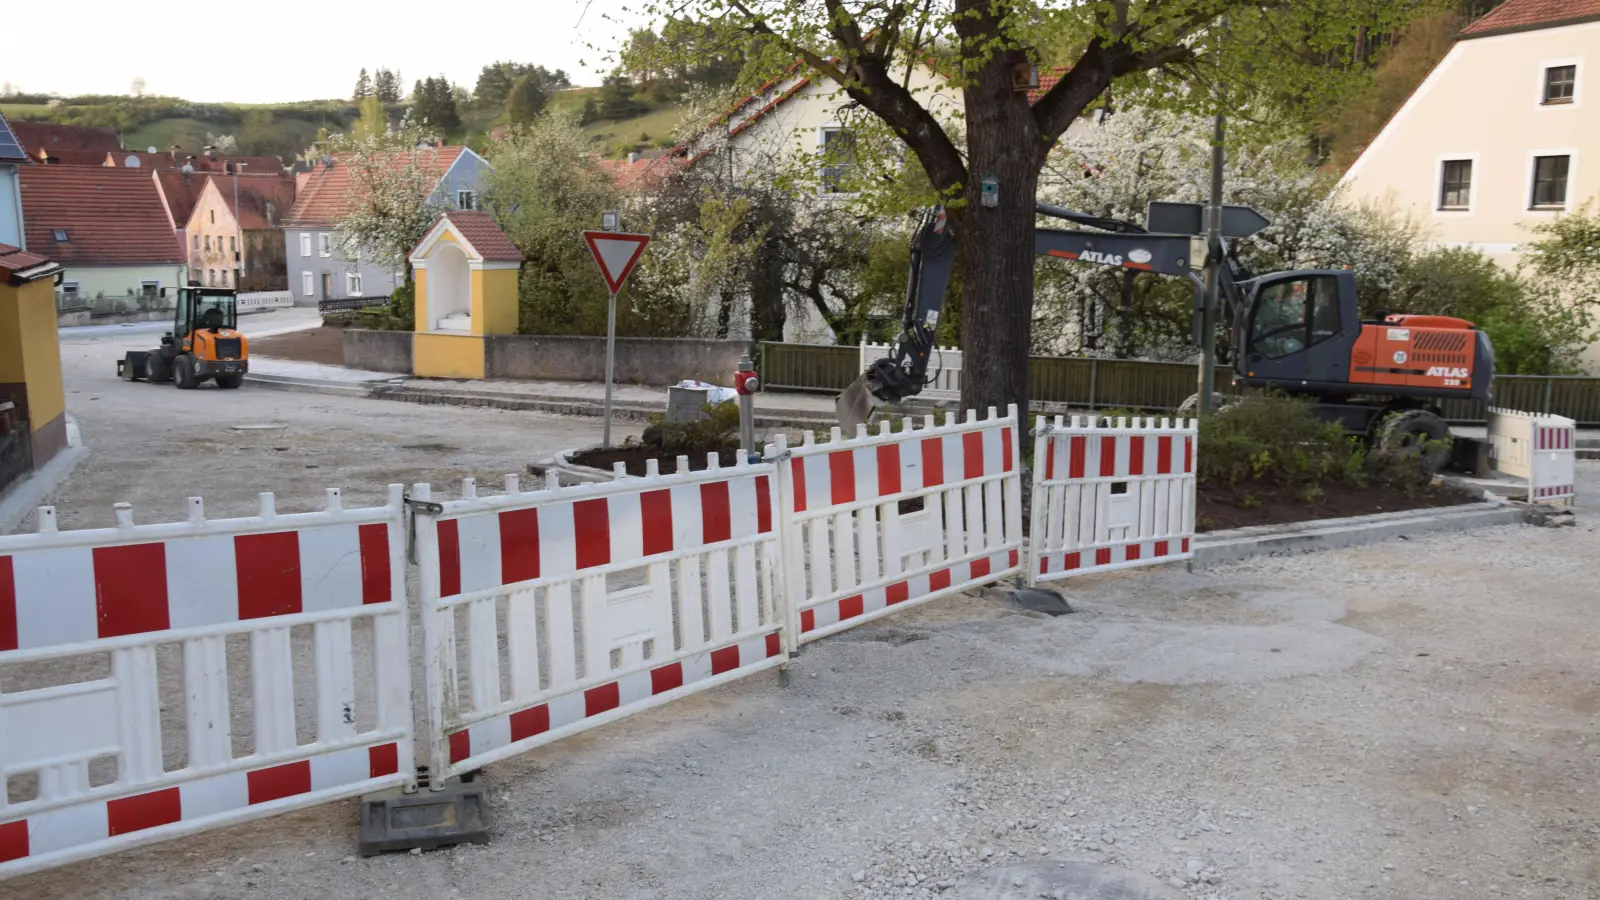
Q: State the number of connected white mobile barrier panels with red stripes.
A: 4